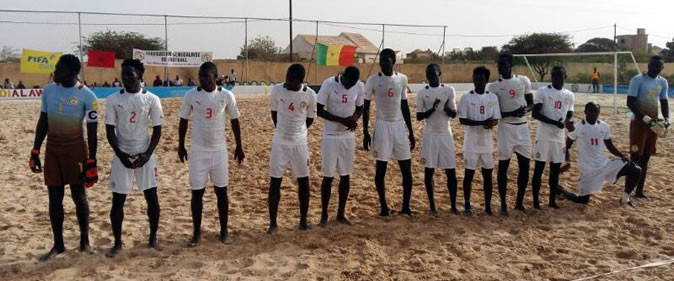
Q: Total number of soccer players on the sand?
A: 12